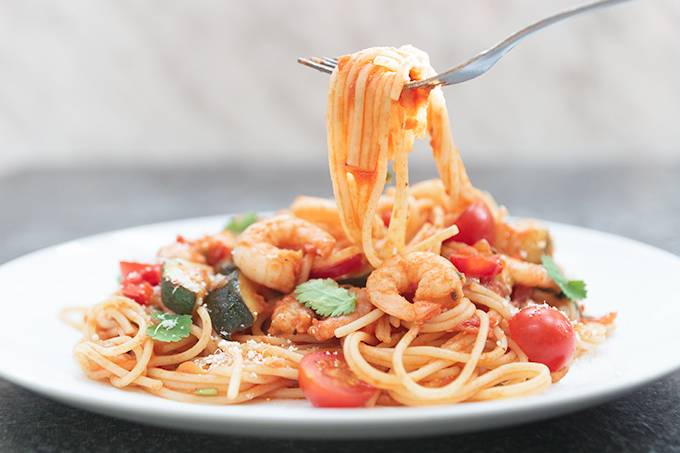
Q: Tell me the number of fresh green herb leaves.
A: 4